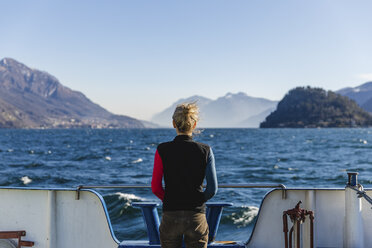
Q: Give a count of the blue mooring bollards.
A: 2